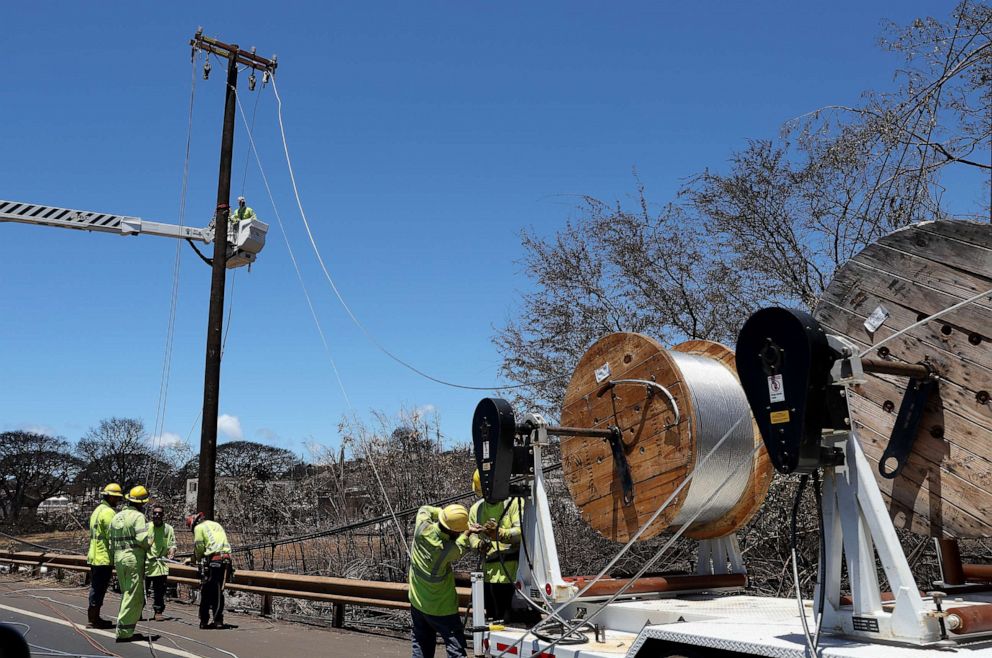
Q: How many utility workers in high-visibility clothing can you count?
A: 7